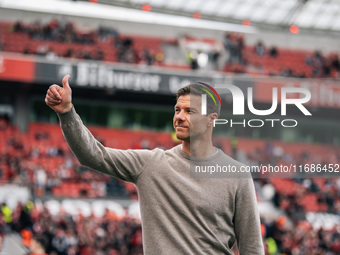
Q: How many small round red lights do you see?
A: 5